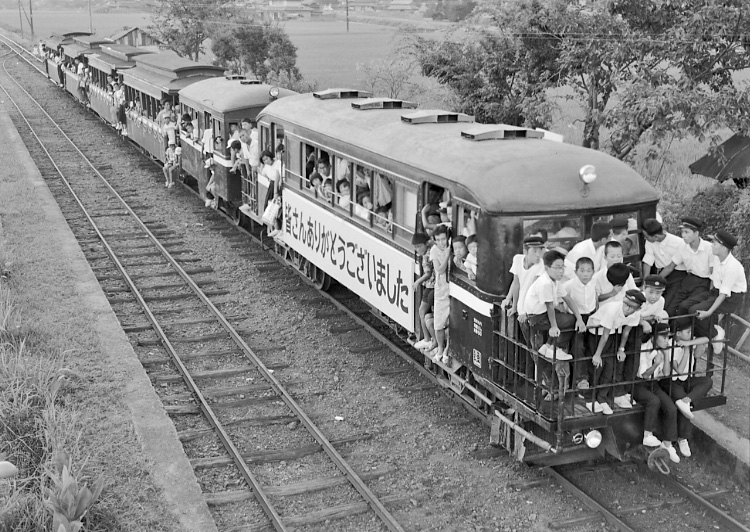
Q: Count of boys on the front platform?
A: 14